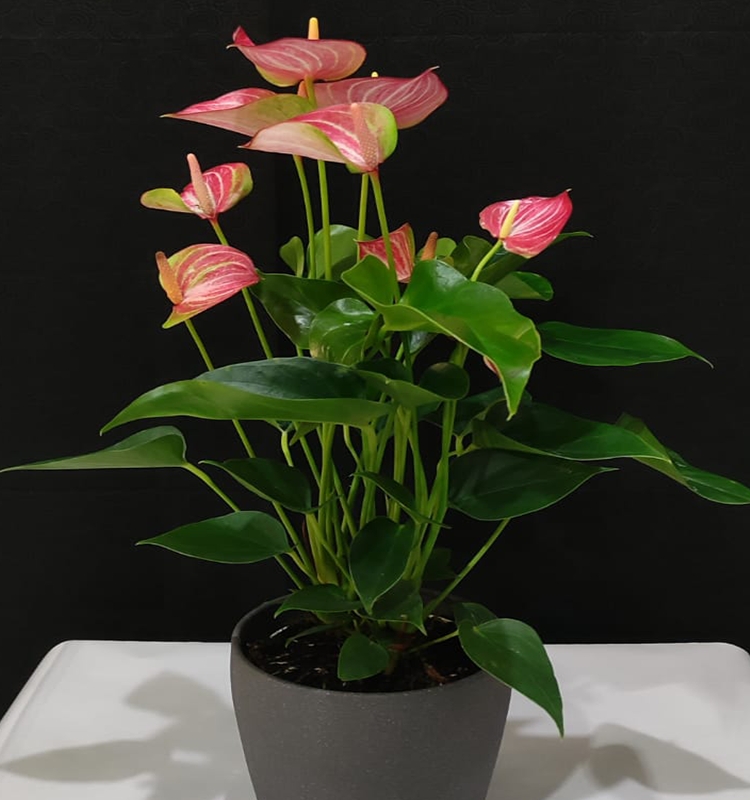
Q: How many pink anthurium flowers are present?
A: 8